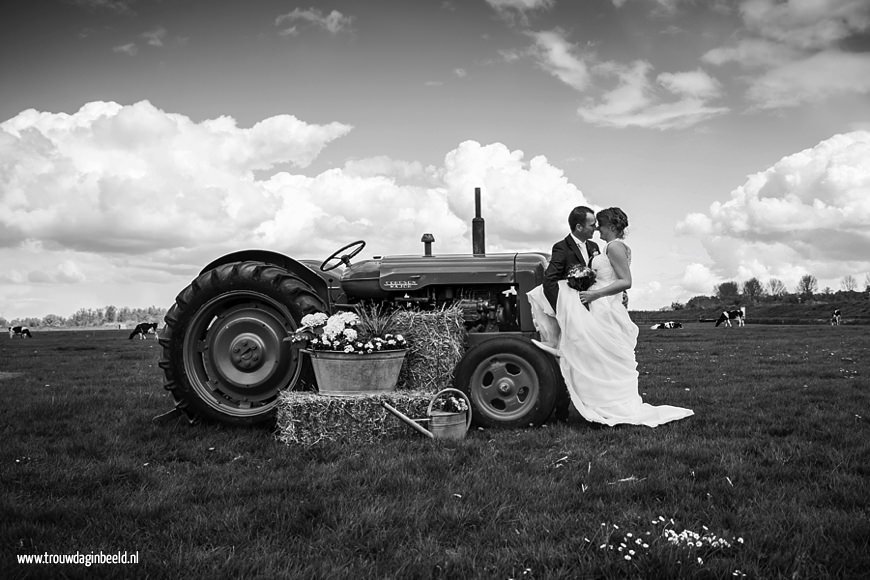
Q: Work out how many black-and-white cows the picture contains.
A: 5